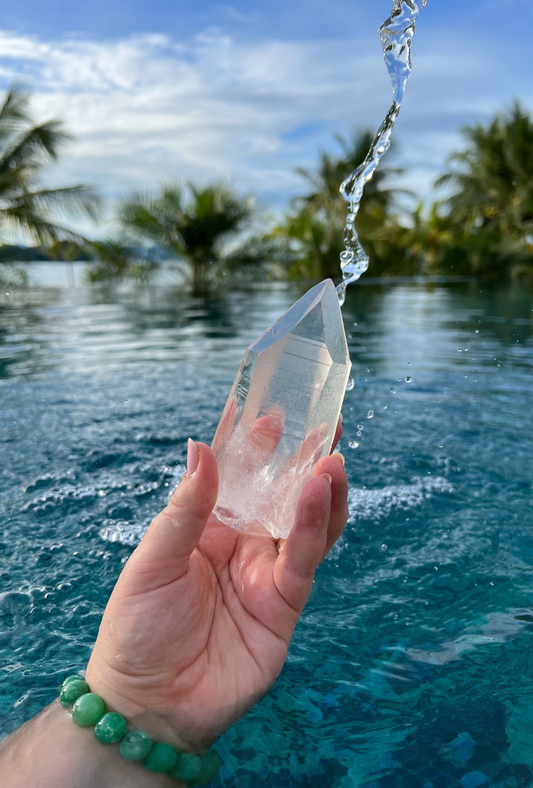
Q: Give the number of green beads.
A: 8